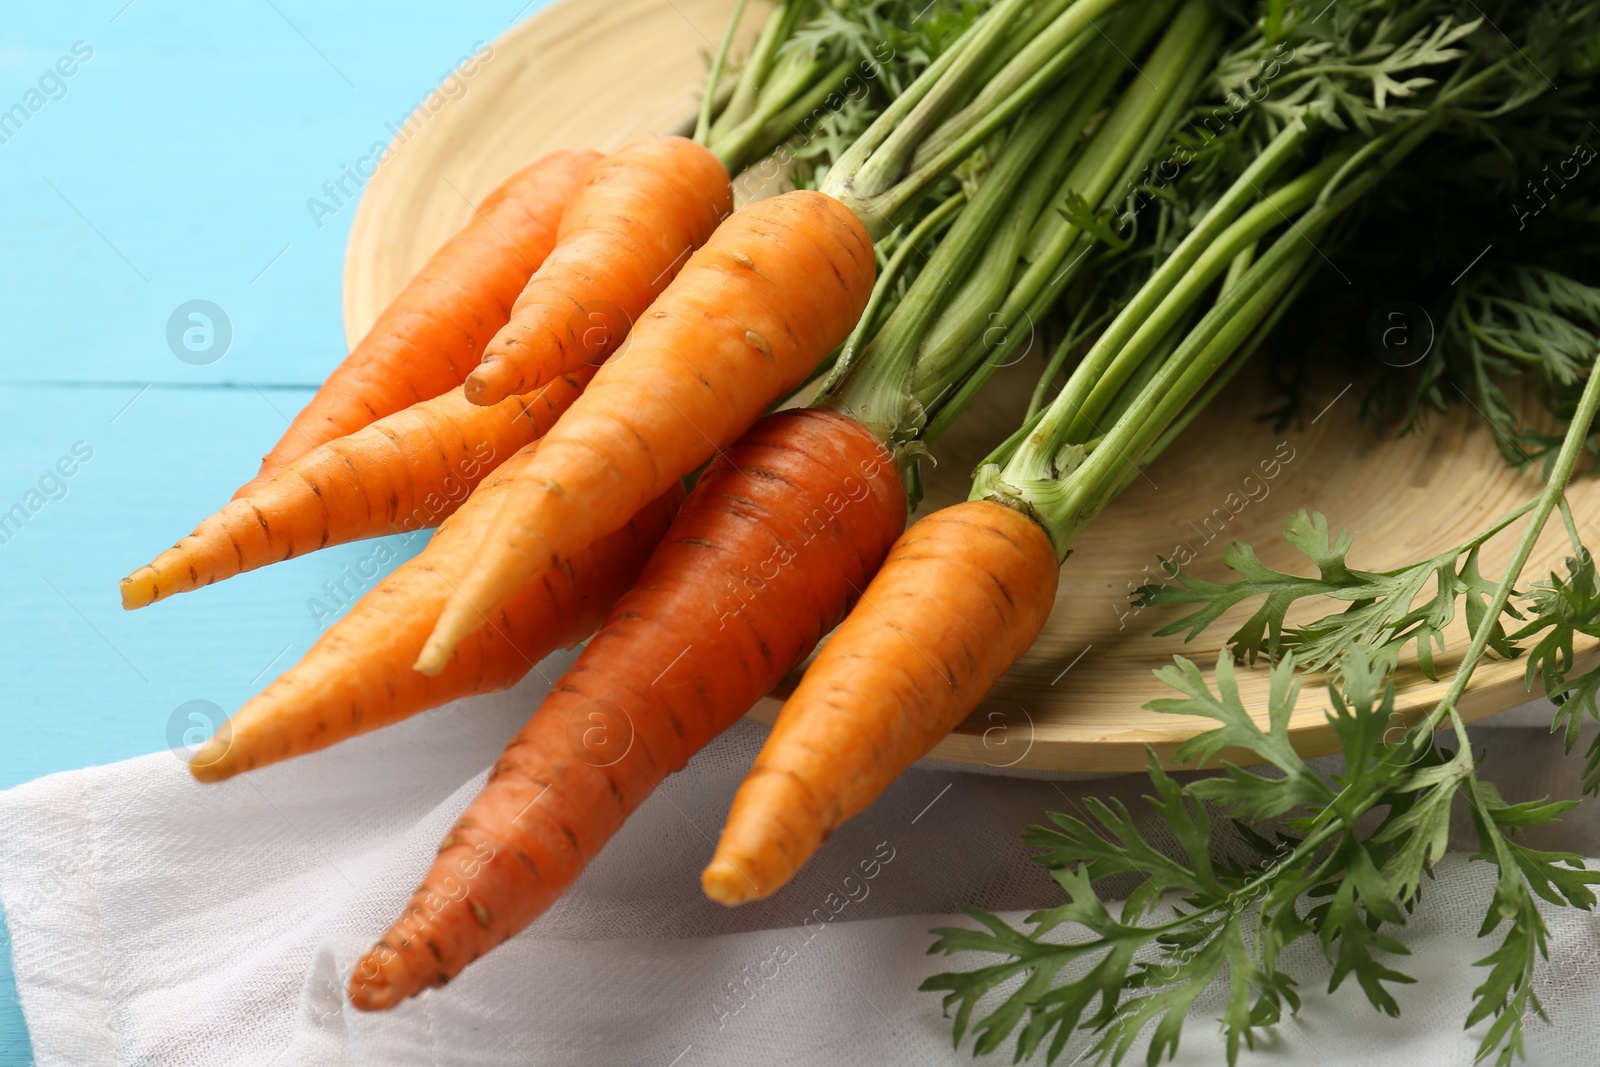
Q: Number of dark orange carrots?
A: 1